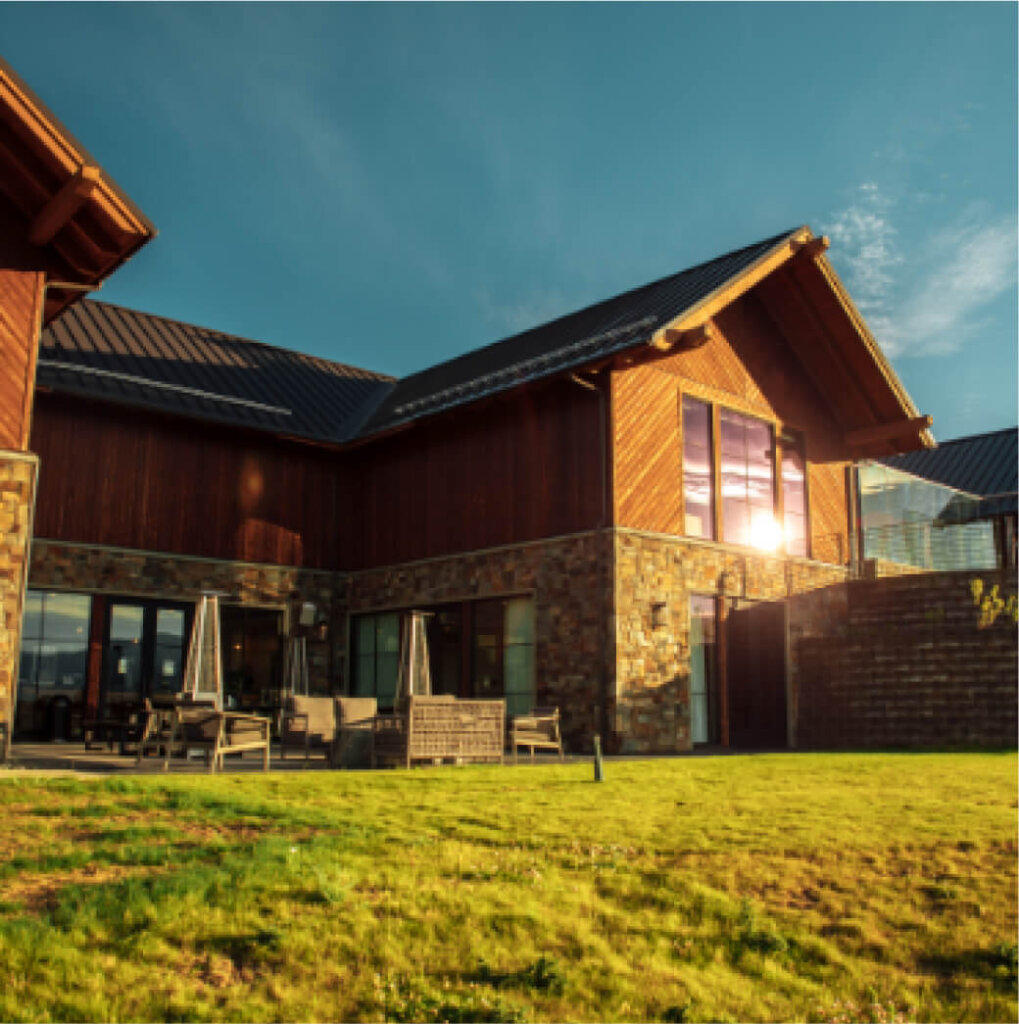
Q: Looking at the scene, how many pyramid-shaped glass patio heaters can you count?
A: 3